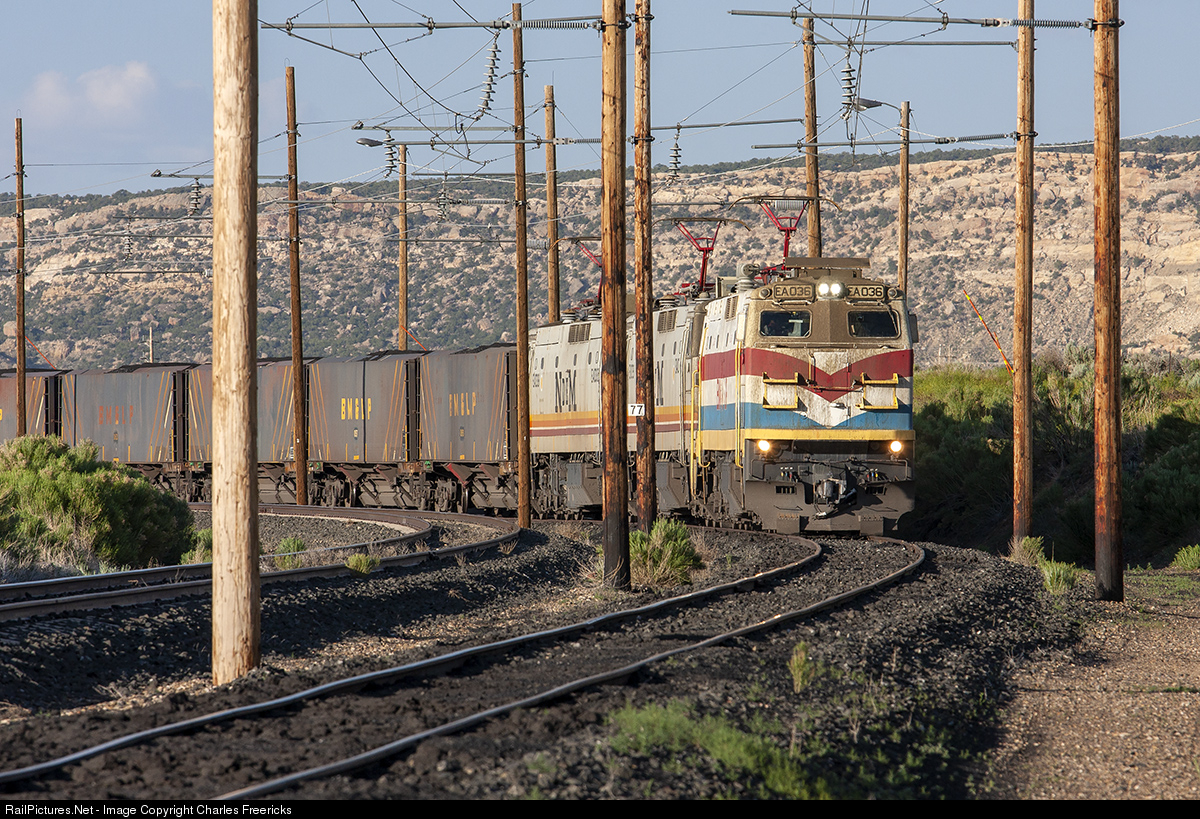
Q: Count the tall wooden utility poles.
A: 12